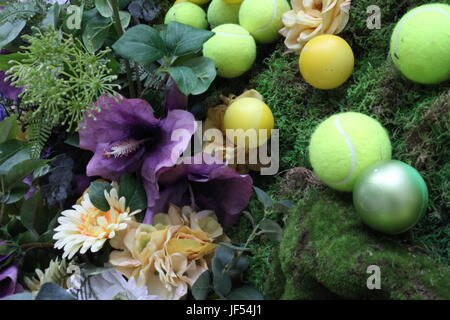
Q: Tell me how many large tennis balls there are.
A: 2